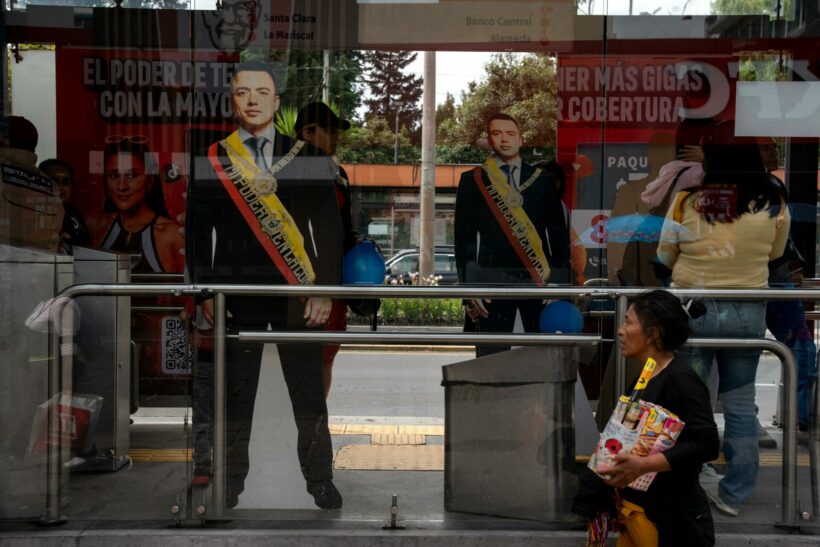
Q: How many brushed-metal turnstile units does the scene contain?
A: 2